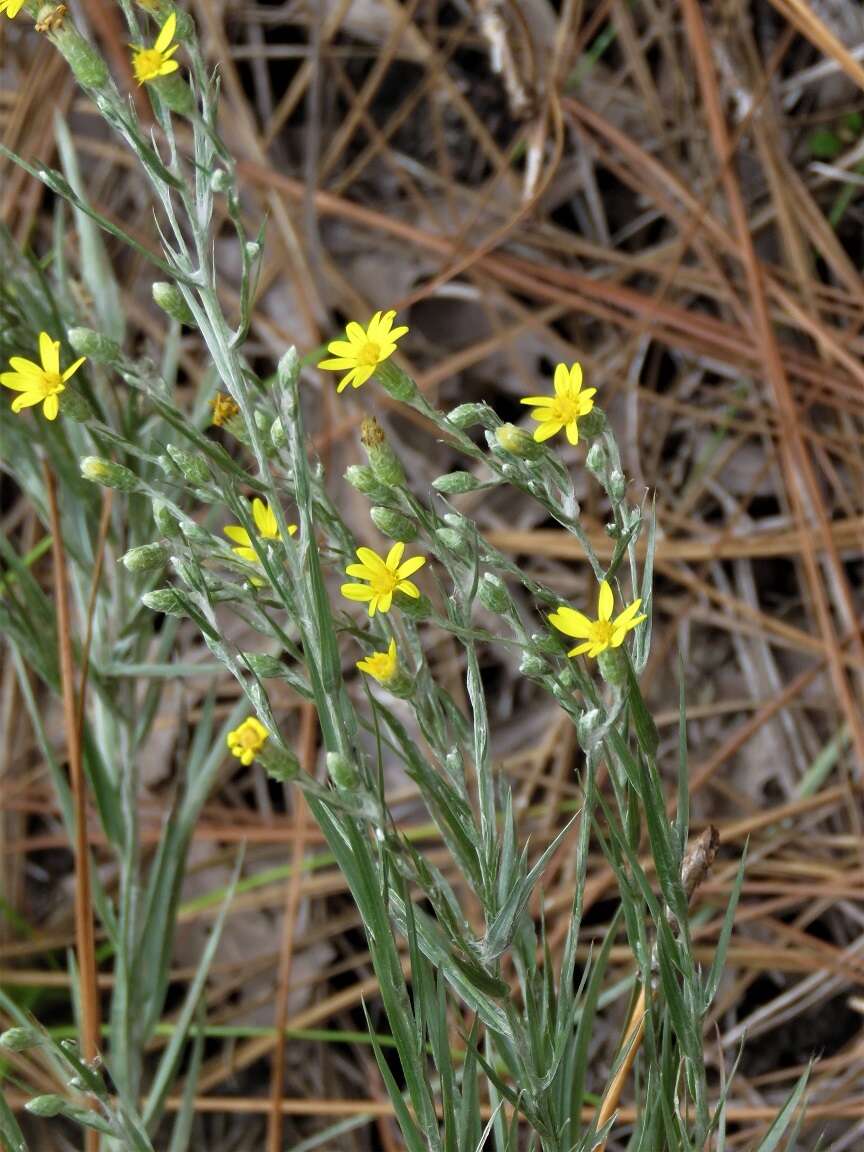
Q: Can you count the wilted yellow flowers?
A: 3